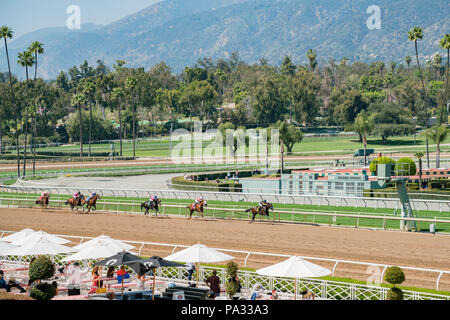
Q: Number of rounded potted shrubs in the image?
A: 3